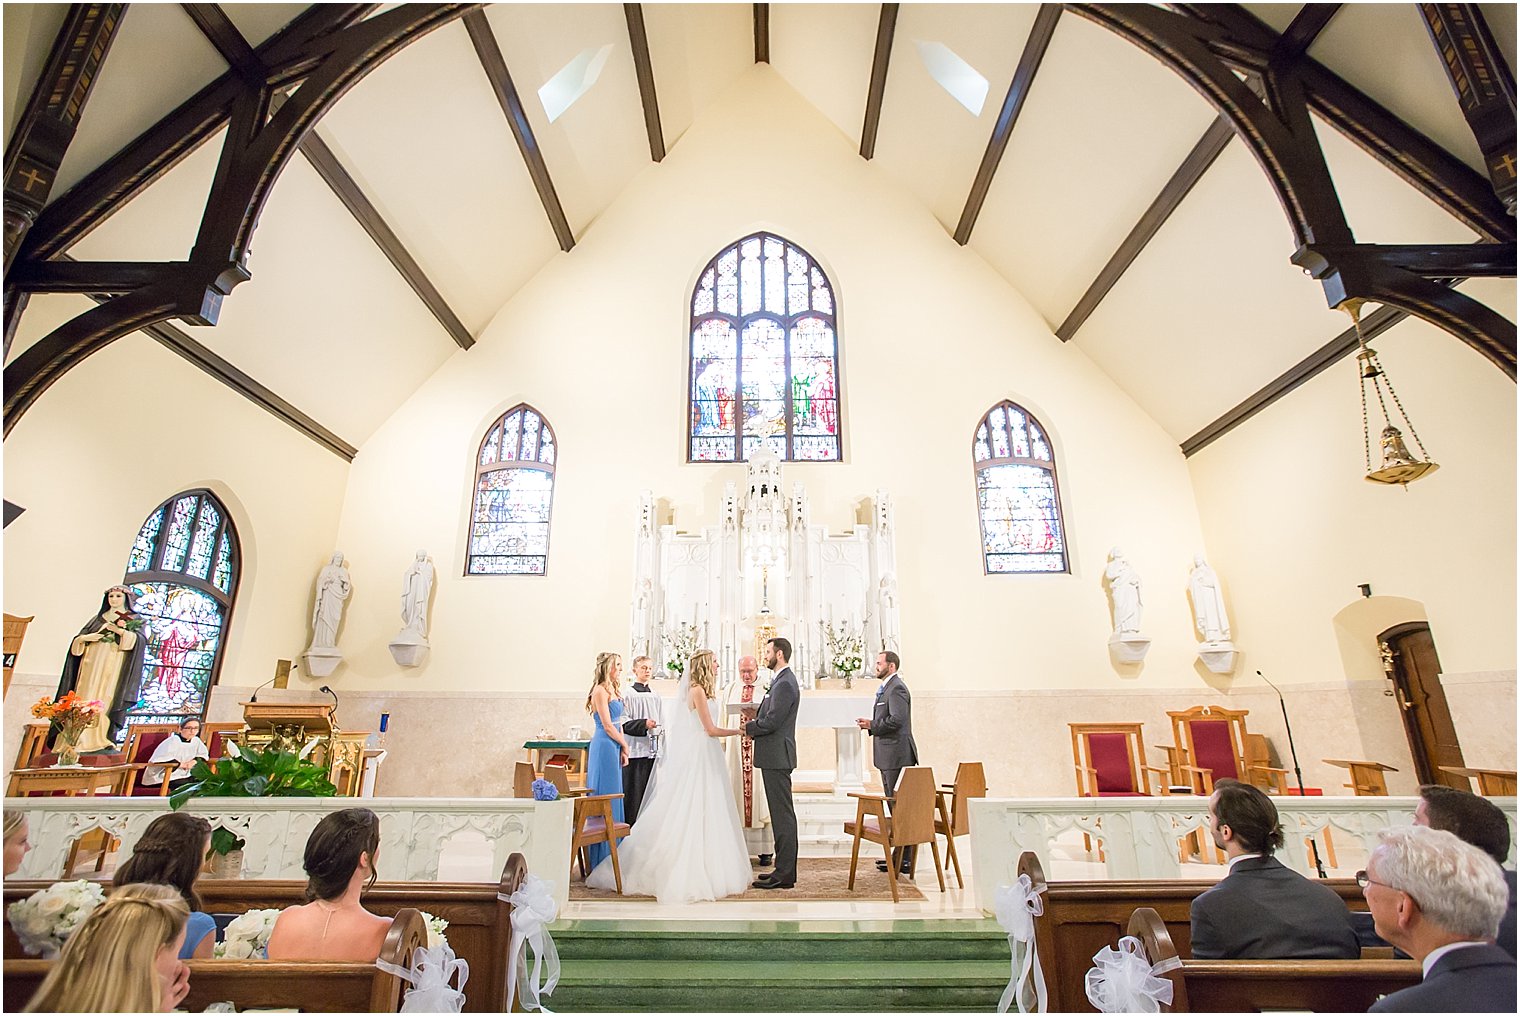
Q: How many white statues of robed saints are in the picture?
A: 4